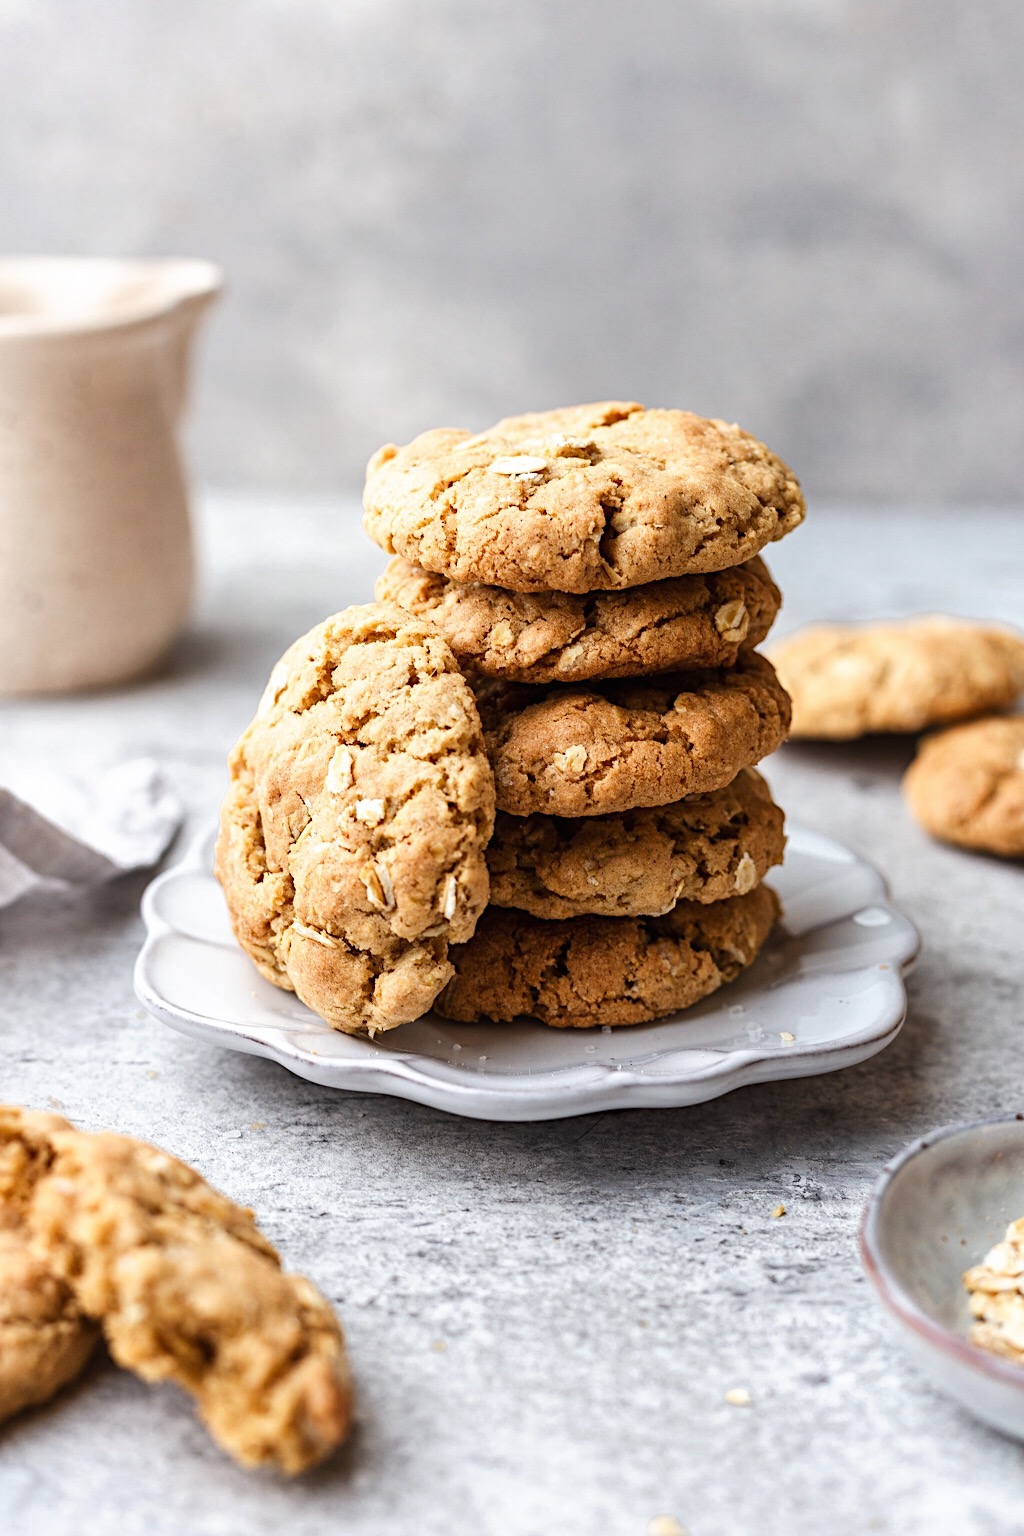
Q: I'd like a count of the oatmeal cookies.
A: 10